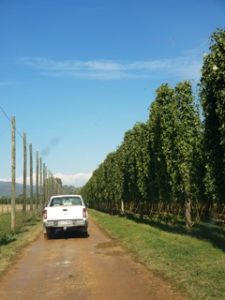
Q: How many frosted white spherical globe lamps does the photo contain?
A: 0